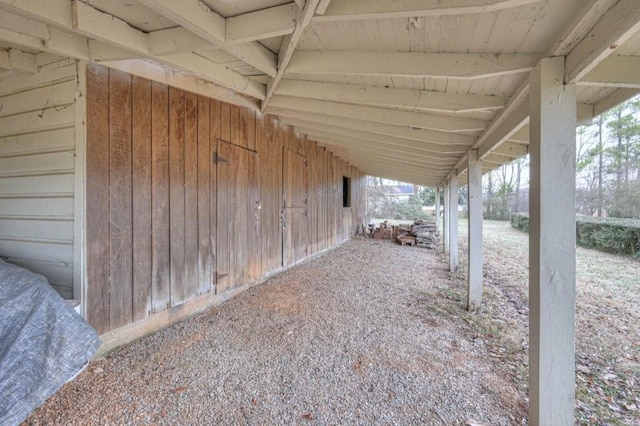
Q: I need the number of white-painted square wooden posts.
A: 5